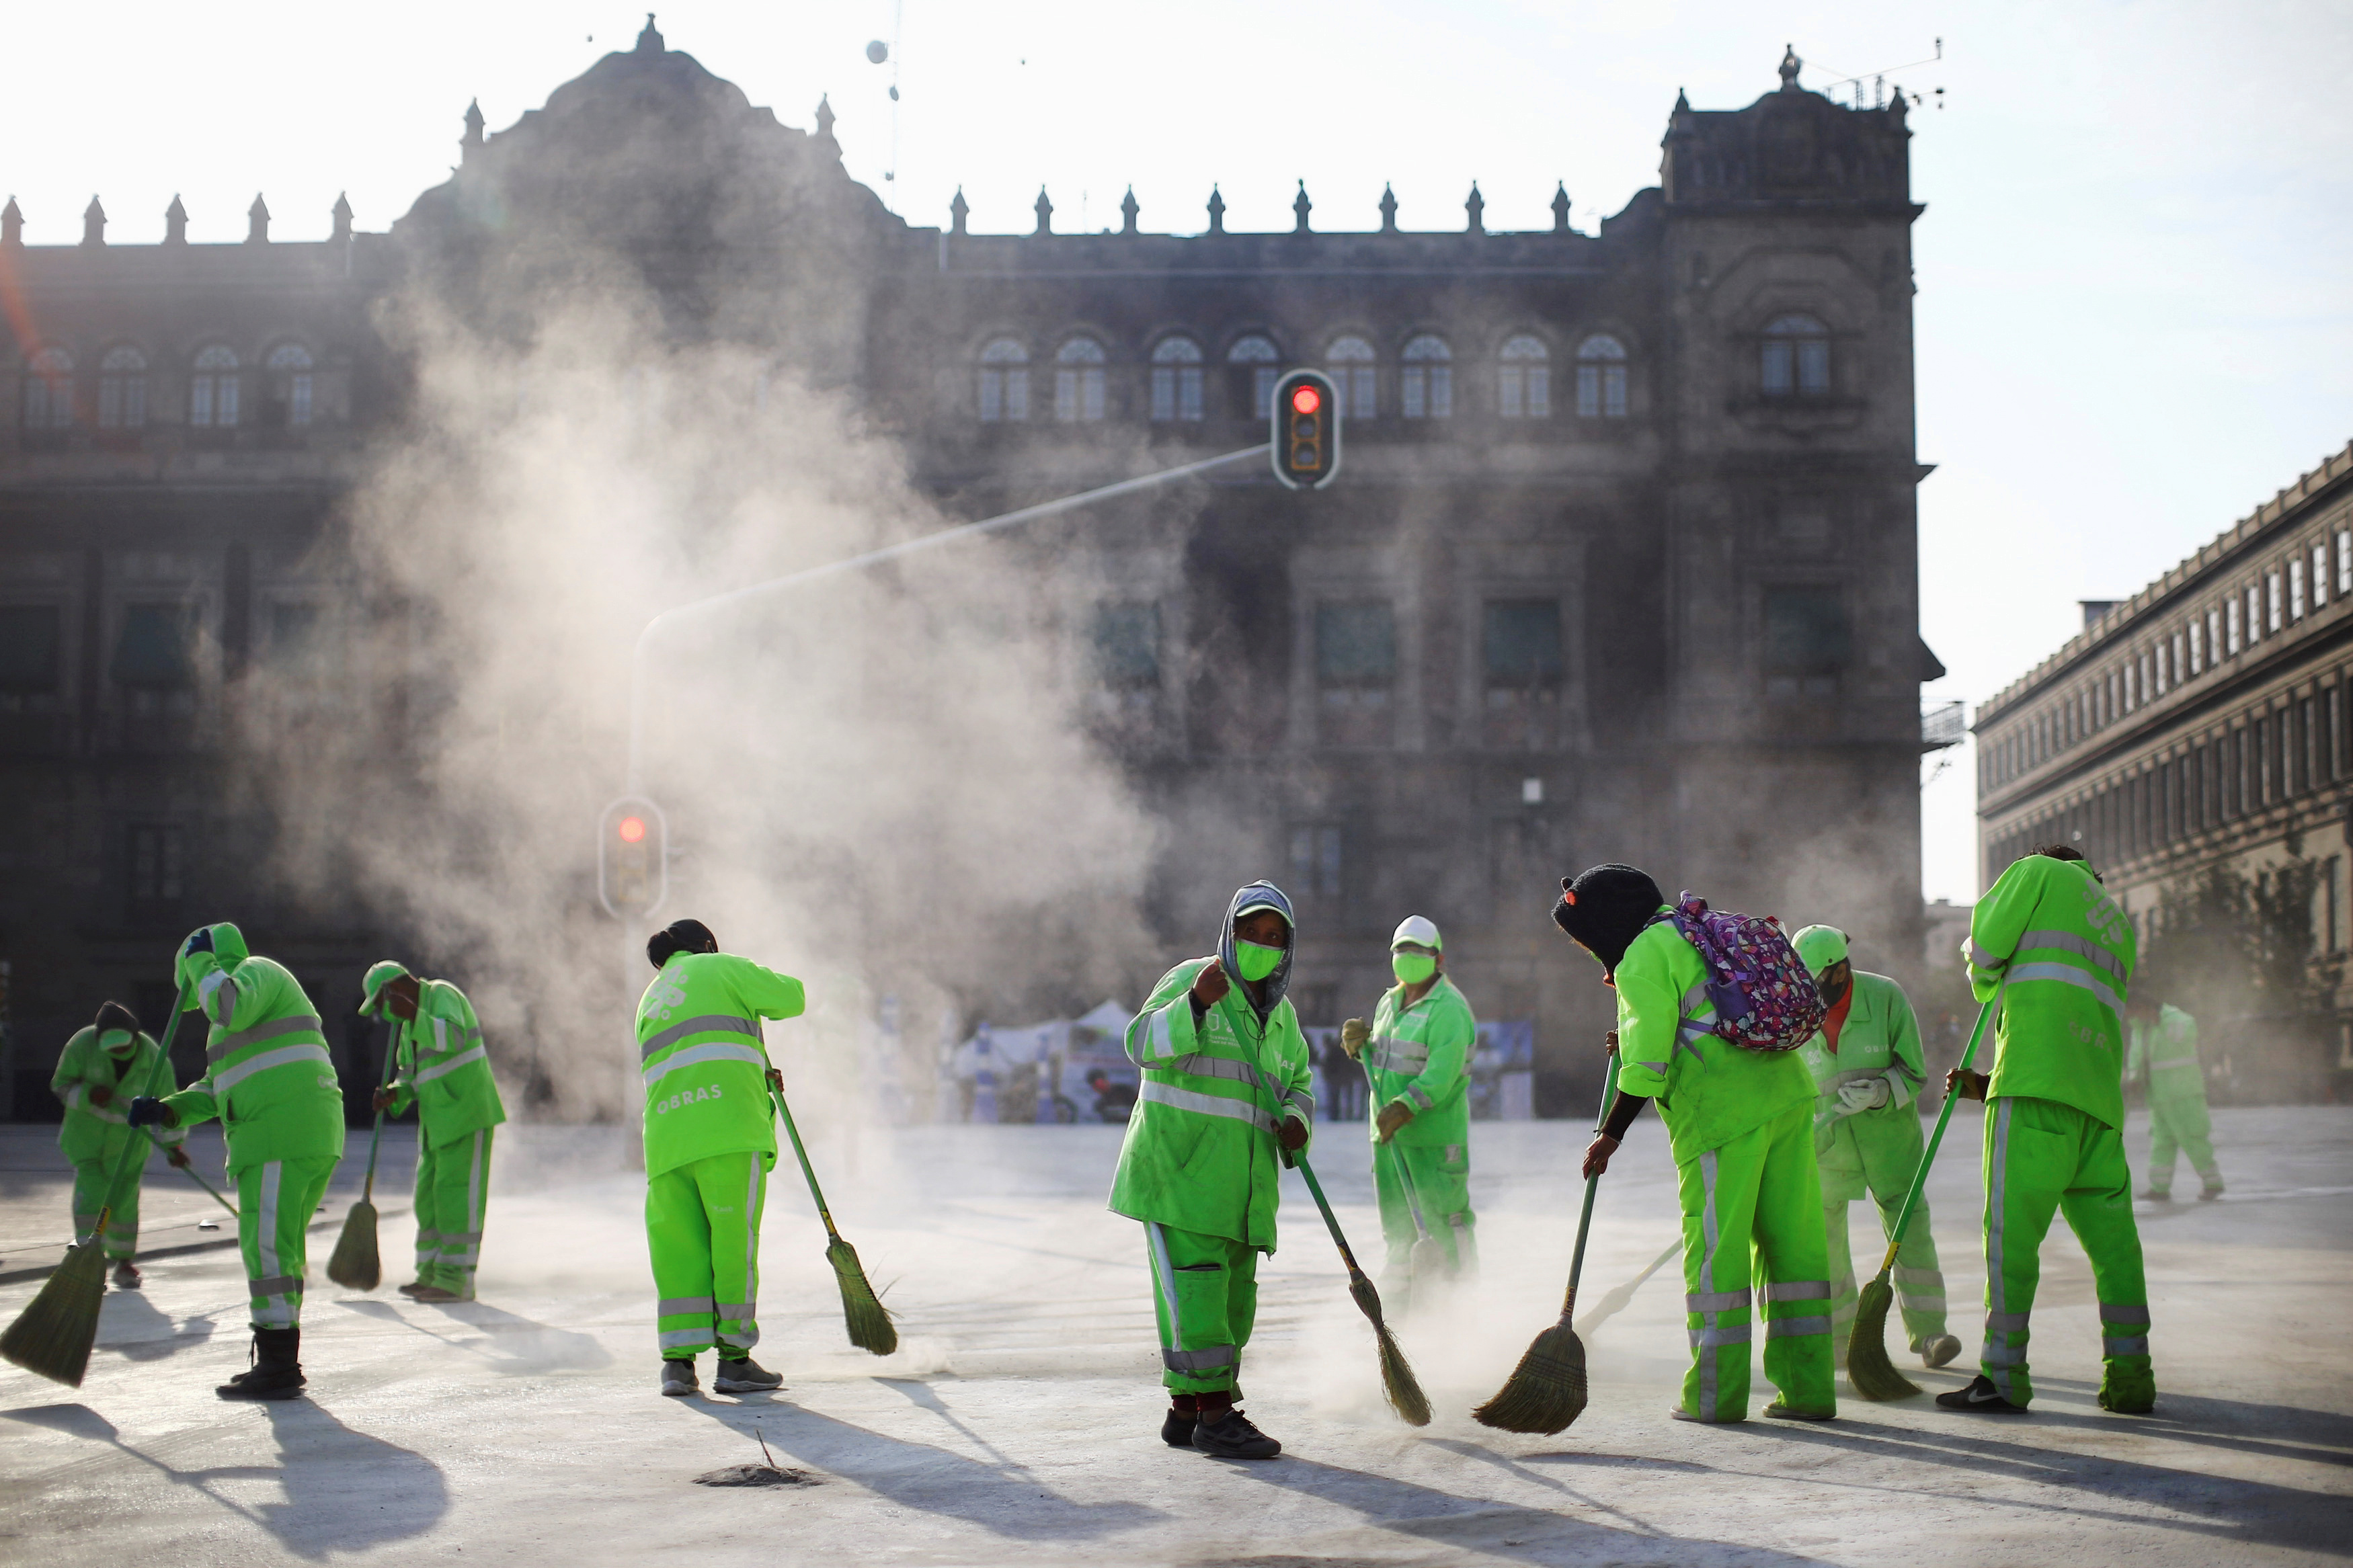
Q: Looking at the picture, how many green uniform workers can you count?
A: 10